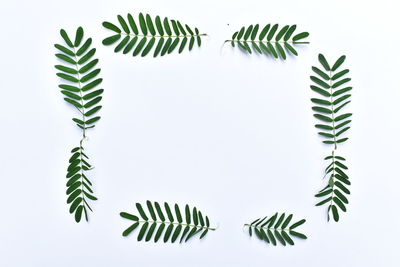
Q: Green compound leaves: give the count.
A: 8